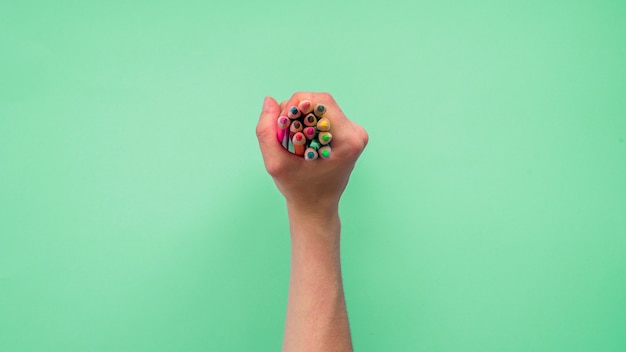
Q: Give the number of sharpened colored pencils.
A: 12